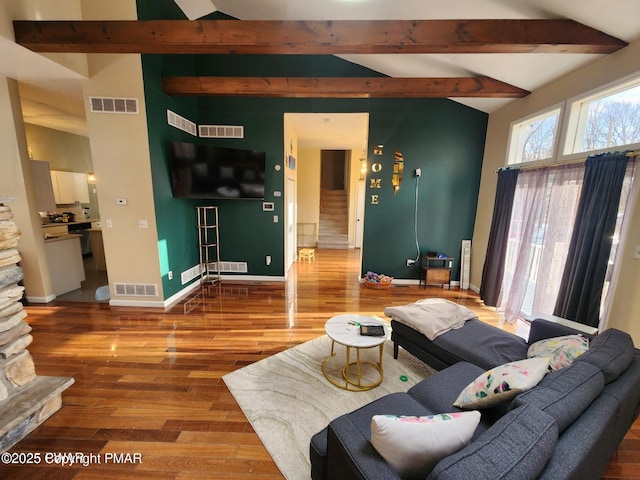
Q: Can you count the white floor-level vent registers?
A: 3